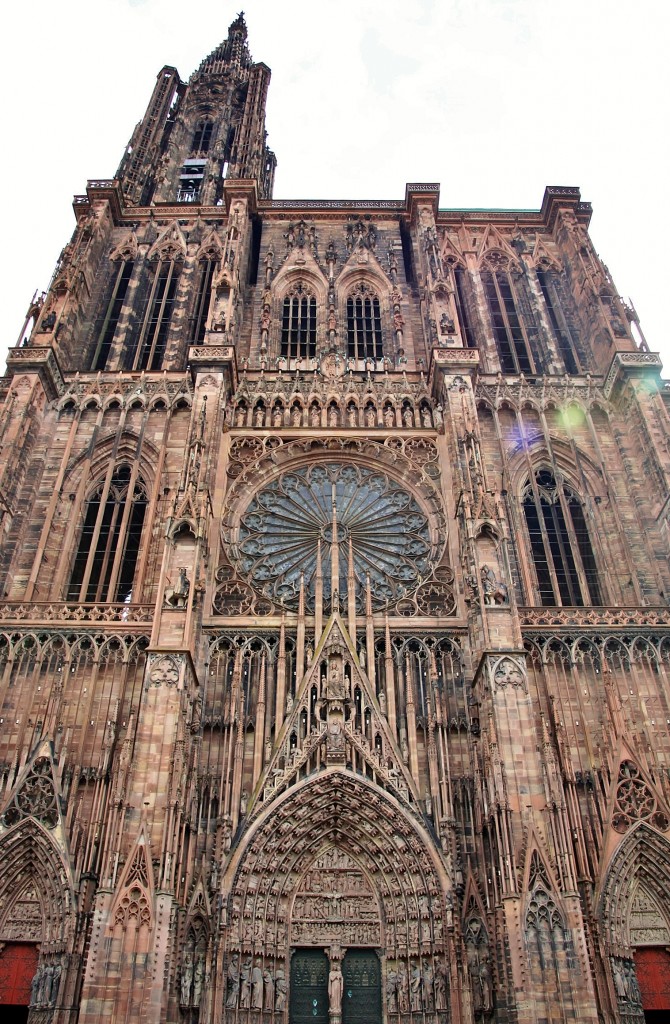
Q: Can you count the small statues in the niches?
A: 11